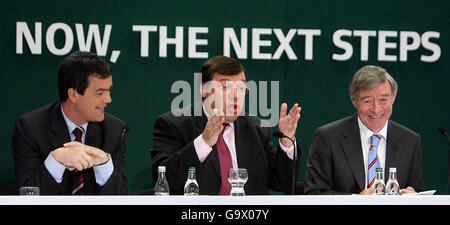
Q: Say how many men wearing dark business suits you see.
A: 3